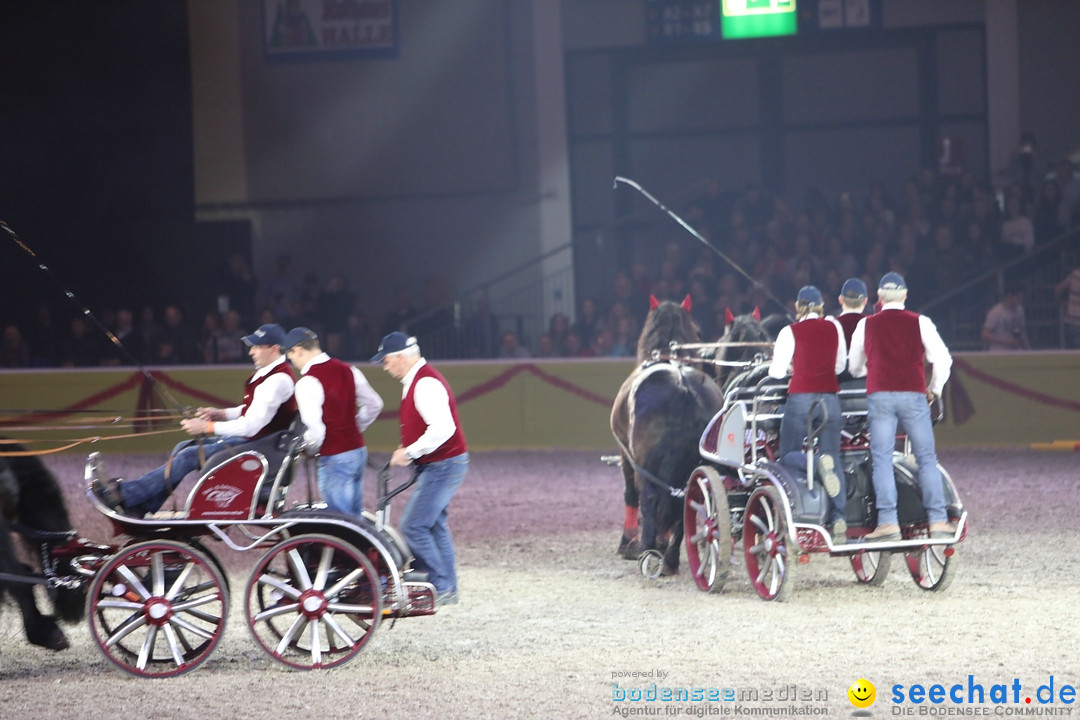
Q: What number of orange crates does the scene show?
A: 0